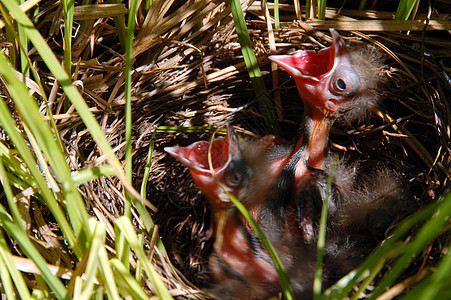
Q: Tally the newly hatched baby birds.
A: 2